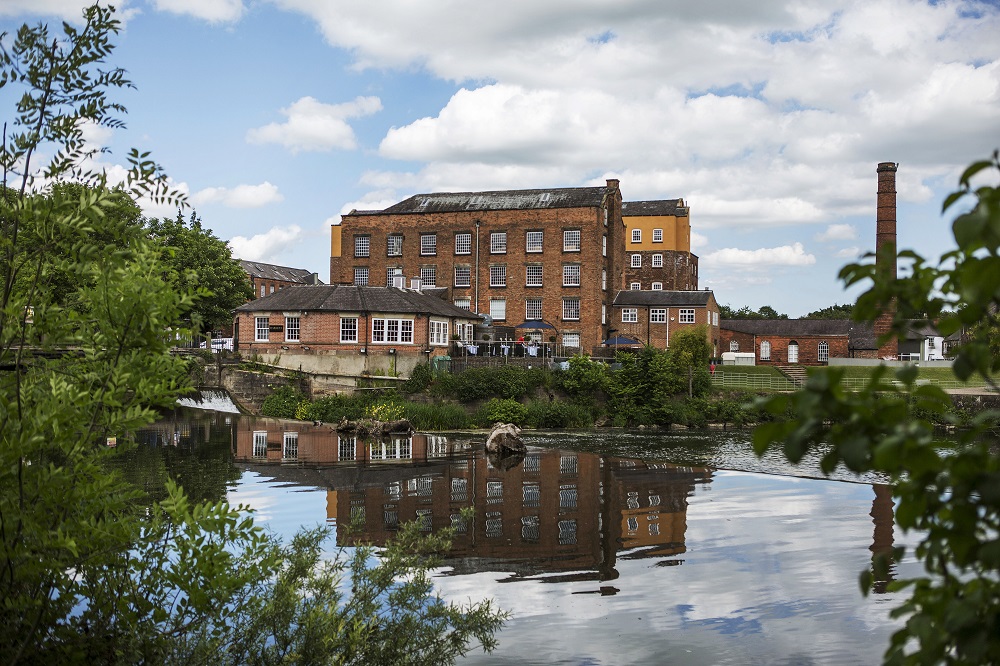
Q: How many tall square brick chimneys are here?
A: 1